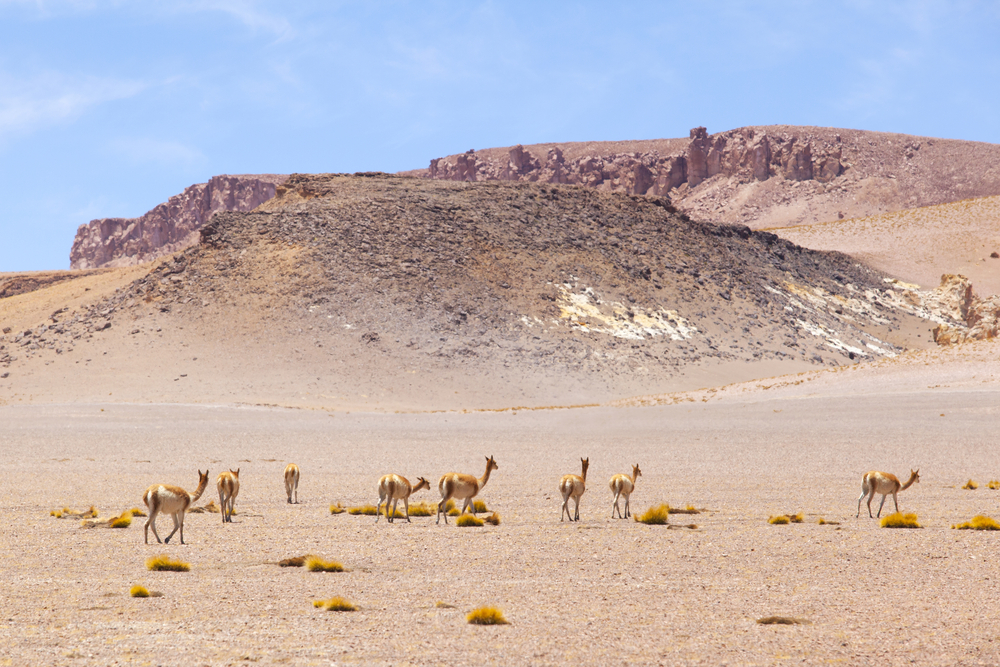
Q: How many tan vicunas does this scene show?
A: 8